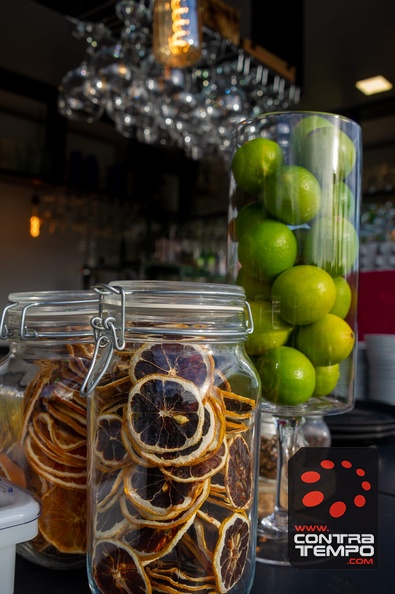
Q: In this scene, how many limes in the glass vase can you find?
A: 15